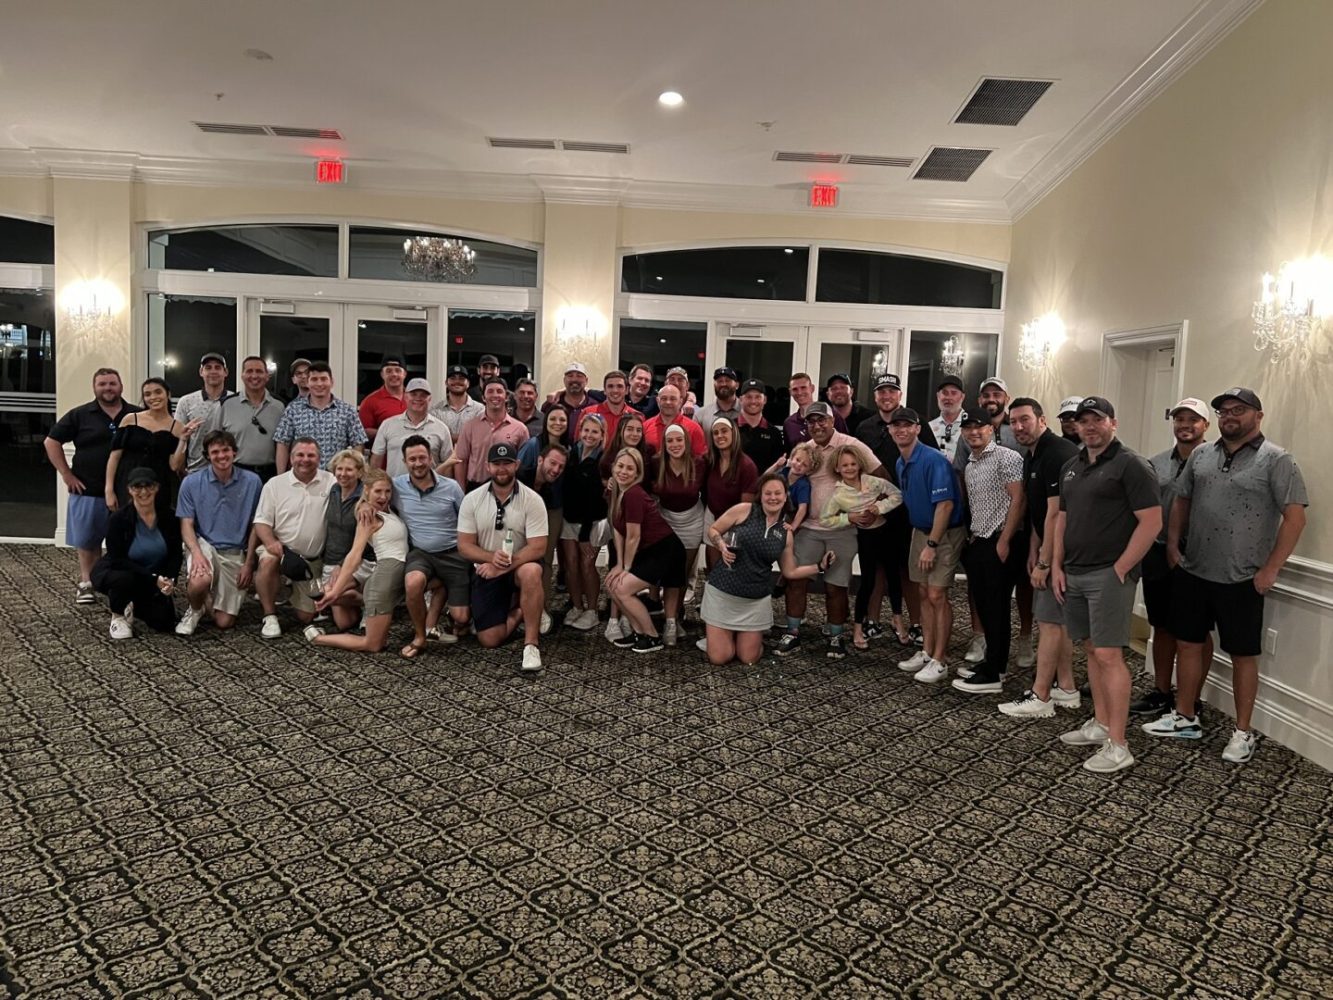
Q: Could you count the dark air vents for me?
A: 2